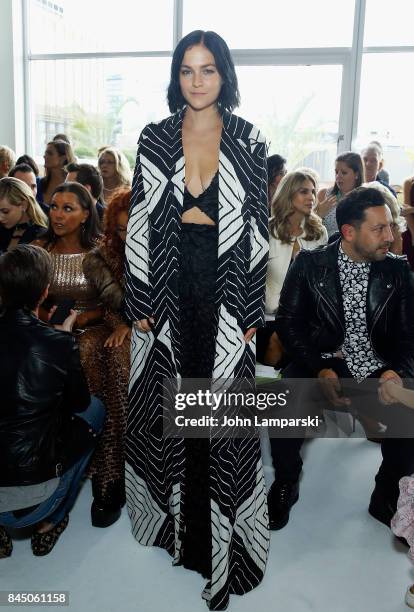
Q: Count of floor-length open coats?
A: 1